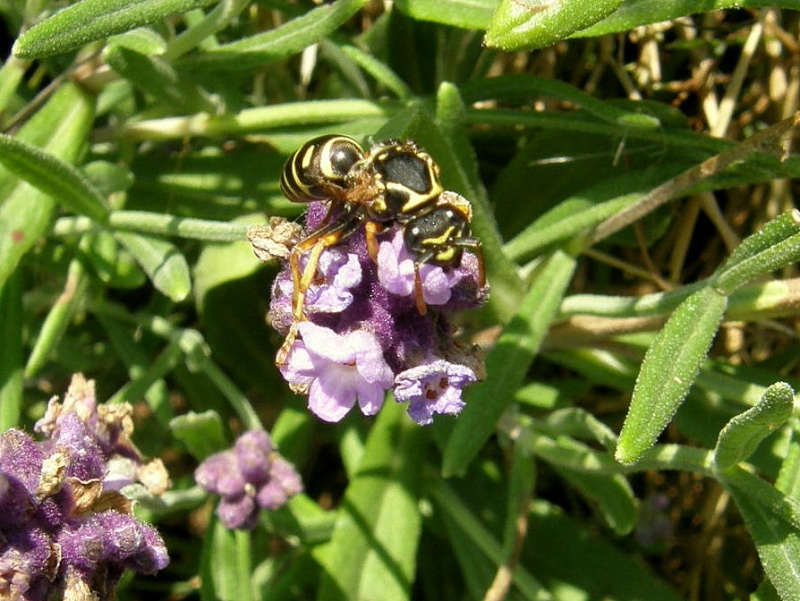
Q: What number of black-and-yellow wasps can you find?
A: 1